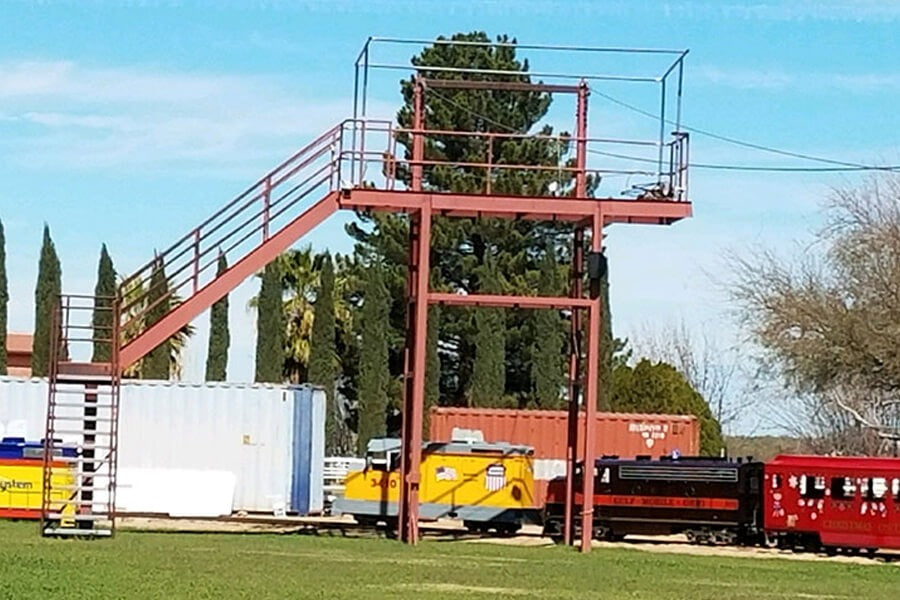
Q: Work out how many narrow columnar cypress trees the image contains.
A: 12